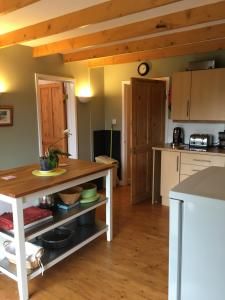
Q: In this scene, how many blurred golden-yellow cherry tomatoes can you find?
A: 0